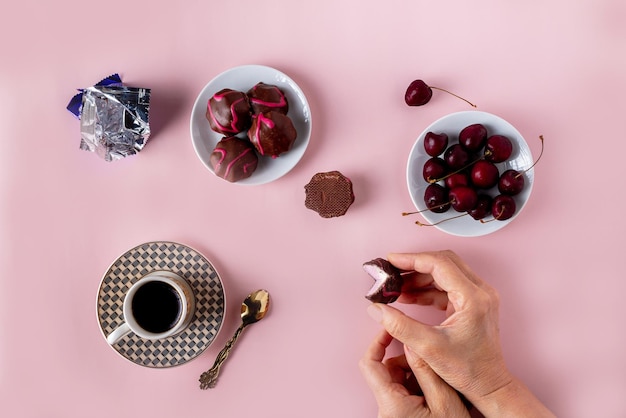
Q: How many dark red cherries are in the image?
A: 13